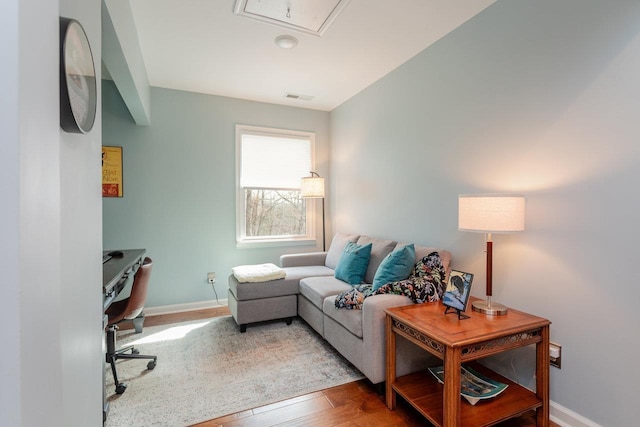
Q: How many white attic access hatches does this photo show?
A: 1